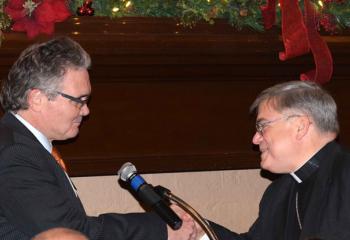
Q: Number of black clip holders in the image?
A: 1